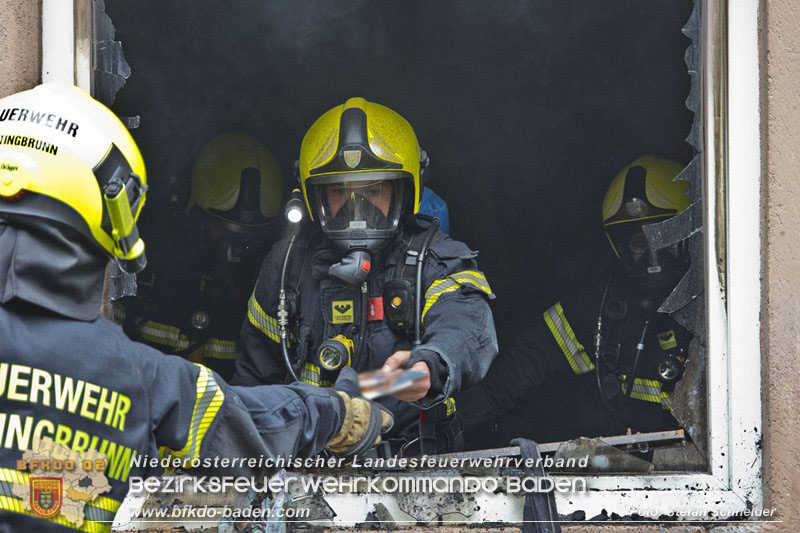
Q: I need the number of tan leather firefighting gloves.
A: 1